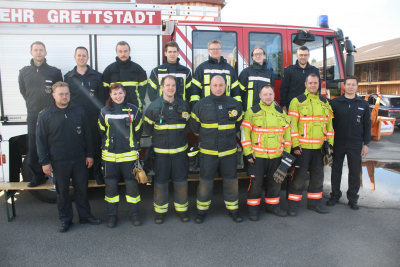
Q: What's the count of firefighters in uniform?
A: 14